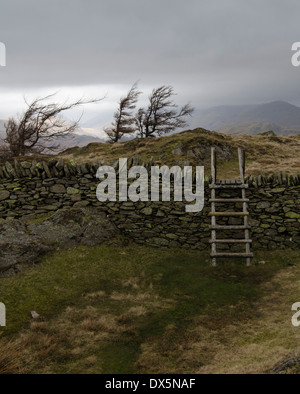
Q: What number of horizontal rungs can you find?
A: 6